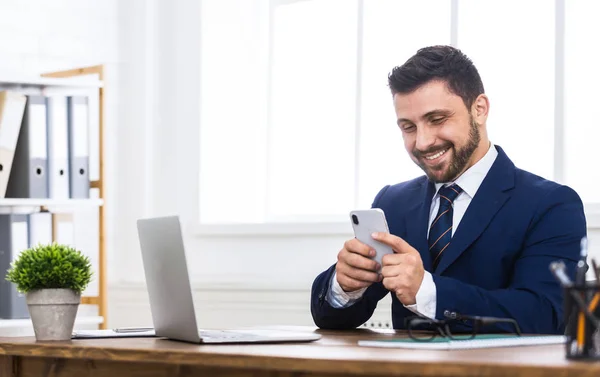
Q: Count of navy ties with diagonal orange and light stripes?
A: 1